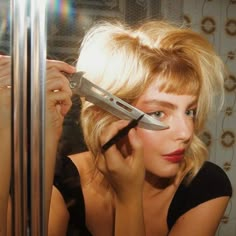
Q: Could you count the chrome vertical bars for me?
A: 2